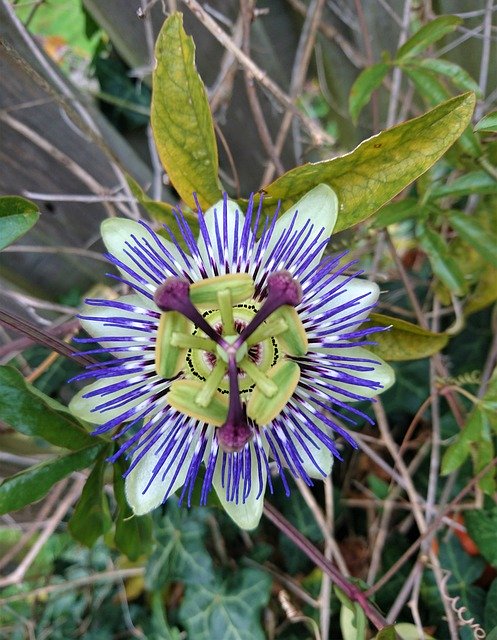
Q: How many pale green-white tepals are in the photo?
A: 10